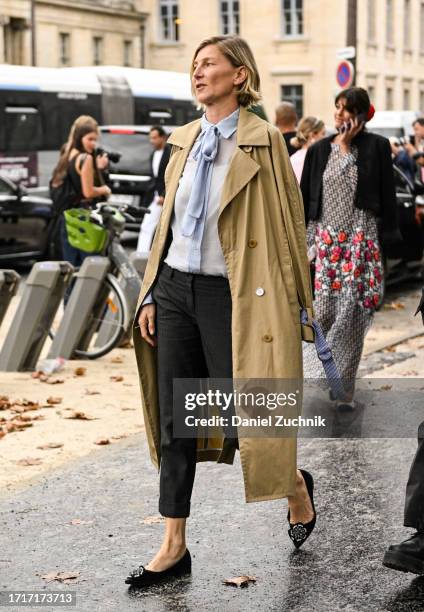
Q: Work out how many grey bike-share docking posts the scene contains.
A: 4